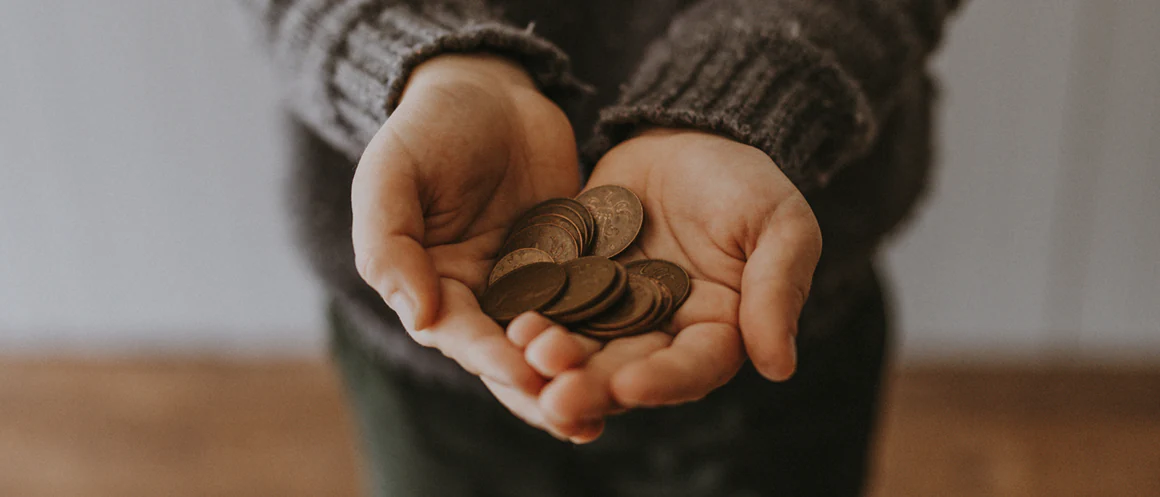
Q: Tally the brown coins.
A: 13